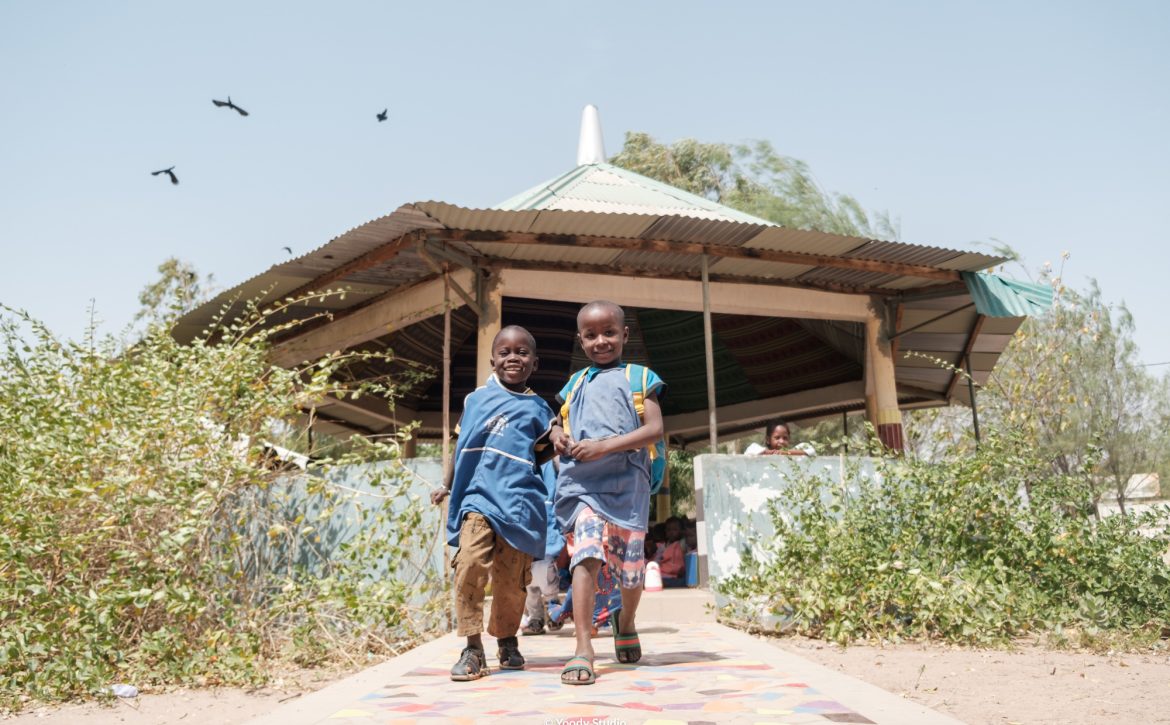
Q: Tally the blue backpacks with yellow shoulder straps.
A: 1